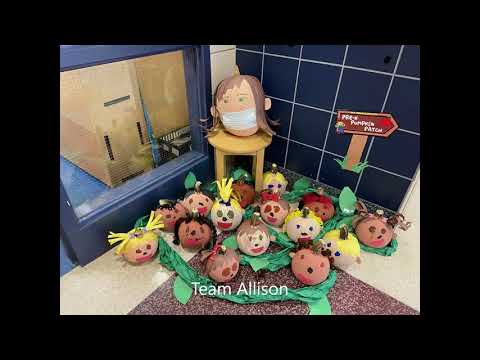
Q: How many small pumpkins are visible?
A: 15